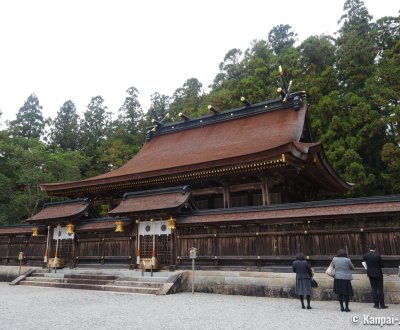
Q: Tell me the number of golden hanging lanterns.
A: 4